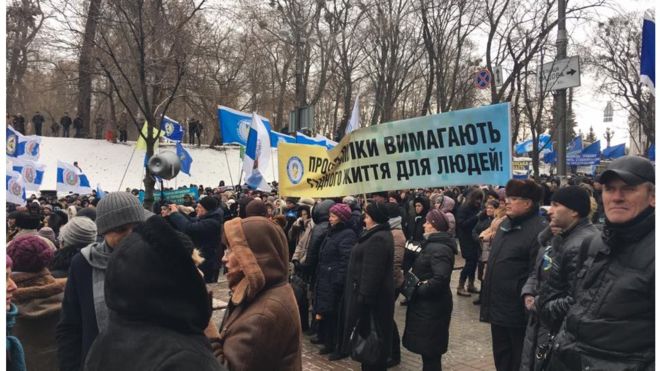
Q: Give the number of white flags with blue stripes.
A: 5